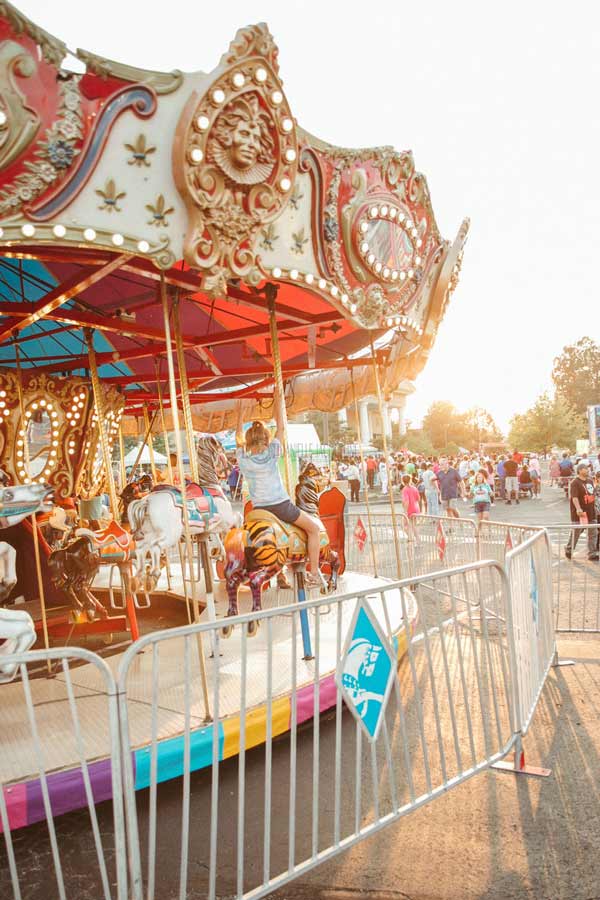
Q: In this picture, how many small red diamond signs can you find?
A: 3